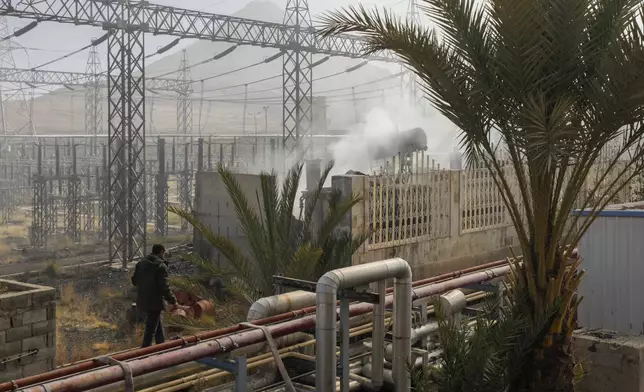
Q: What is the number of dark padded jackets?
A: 1